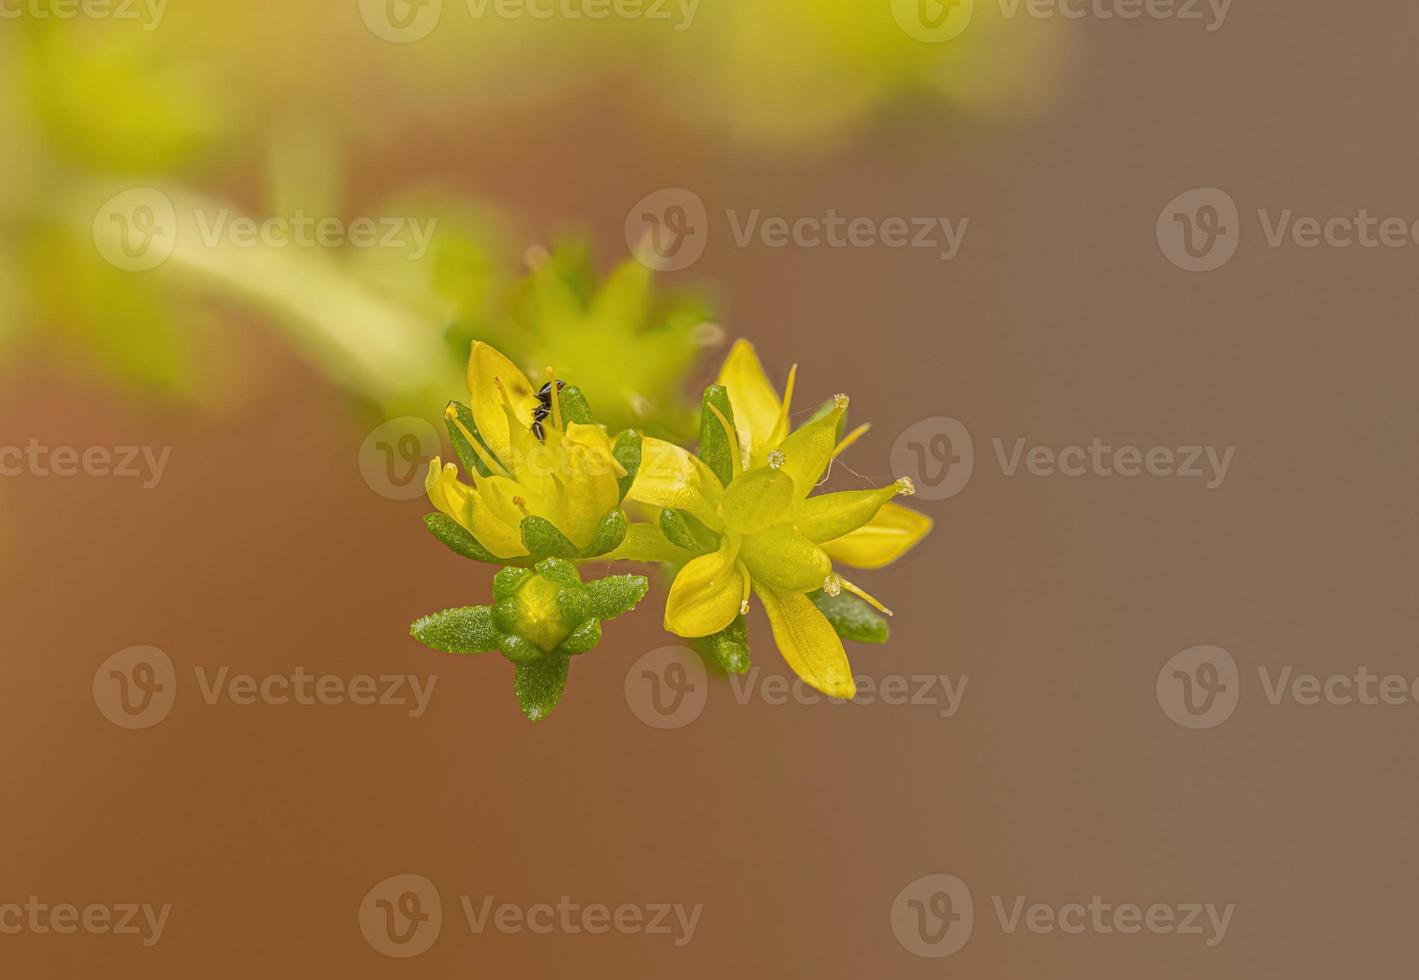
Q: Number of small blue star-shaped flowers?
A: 0